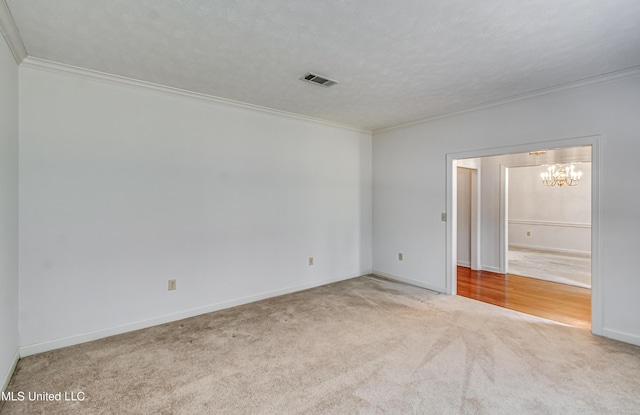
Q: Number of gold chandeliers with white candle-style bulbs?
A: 1